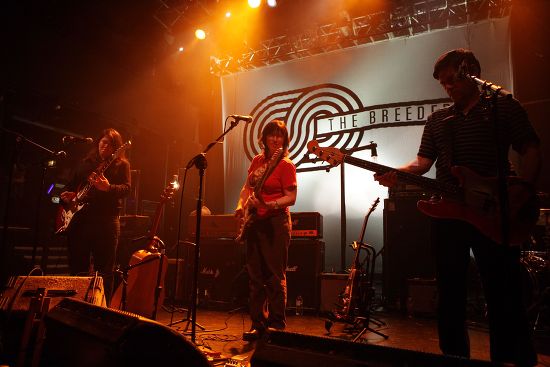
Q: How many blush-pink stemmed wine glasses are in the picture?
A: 0